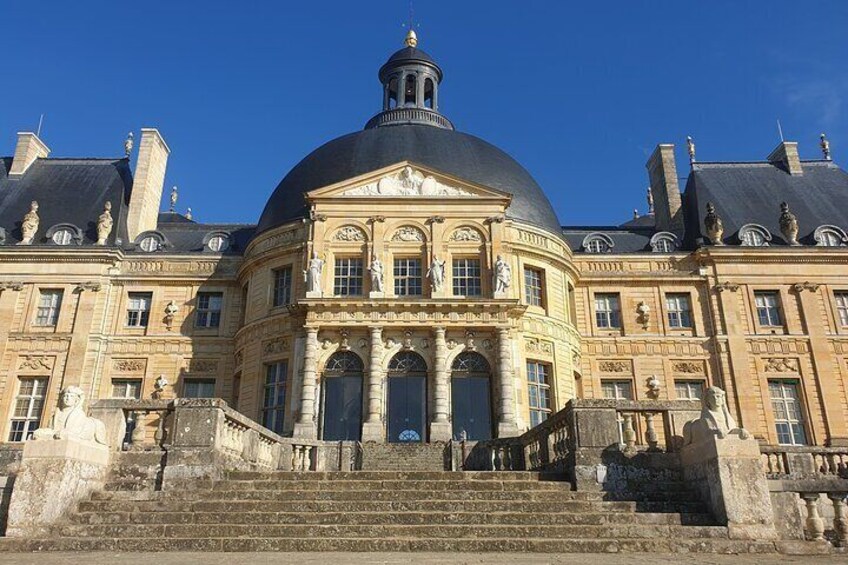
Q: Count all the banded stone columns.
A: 4